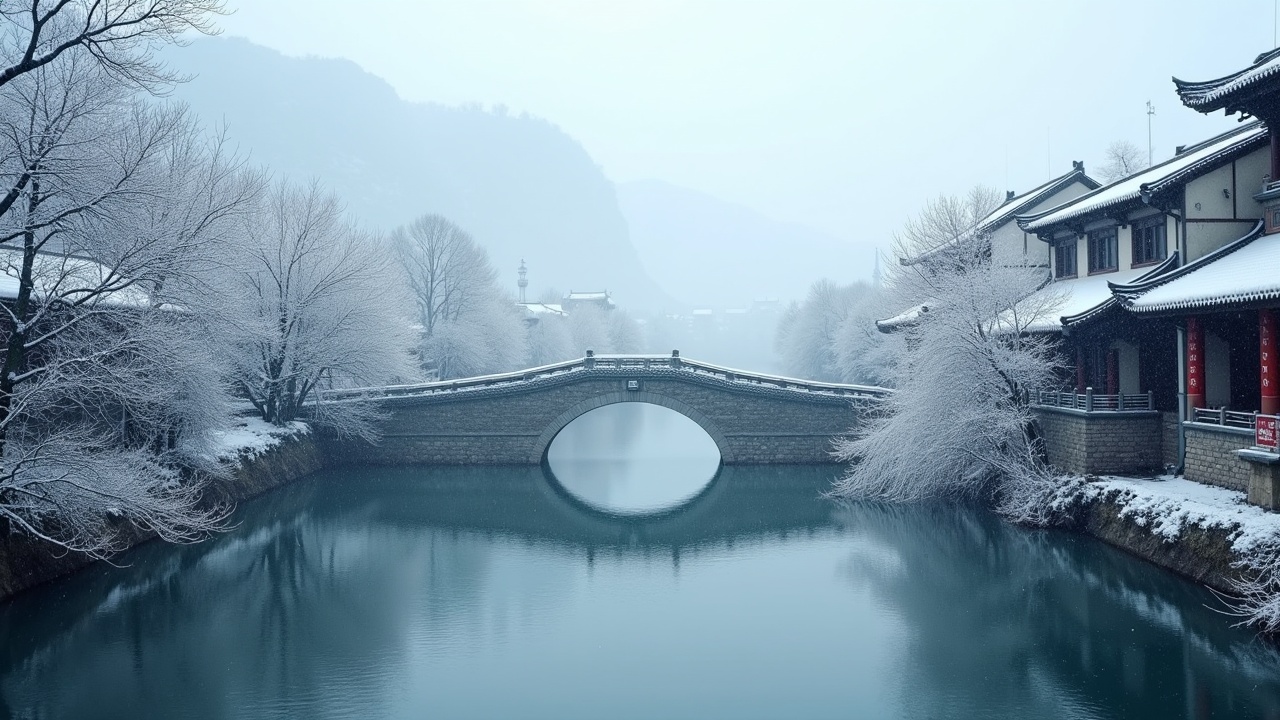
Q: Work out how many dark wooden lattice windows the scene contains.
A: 3